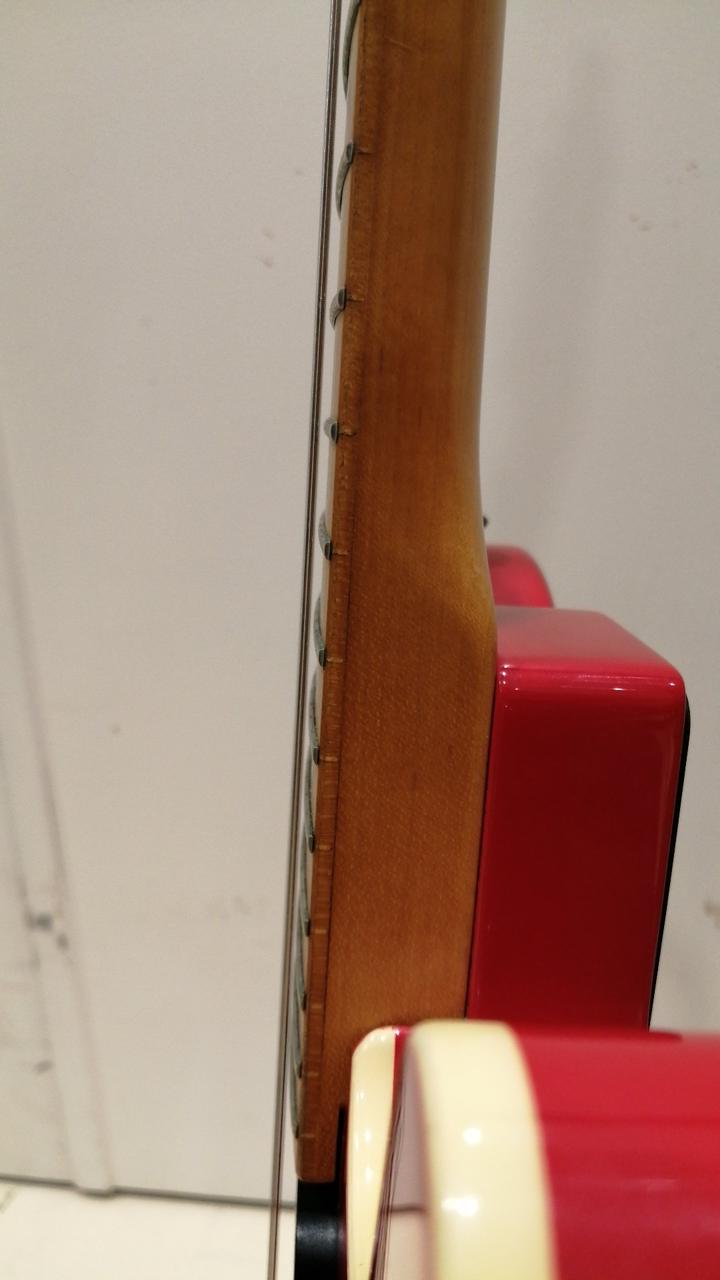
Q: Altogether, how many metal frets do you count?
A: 12